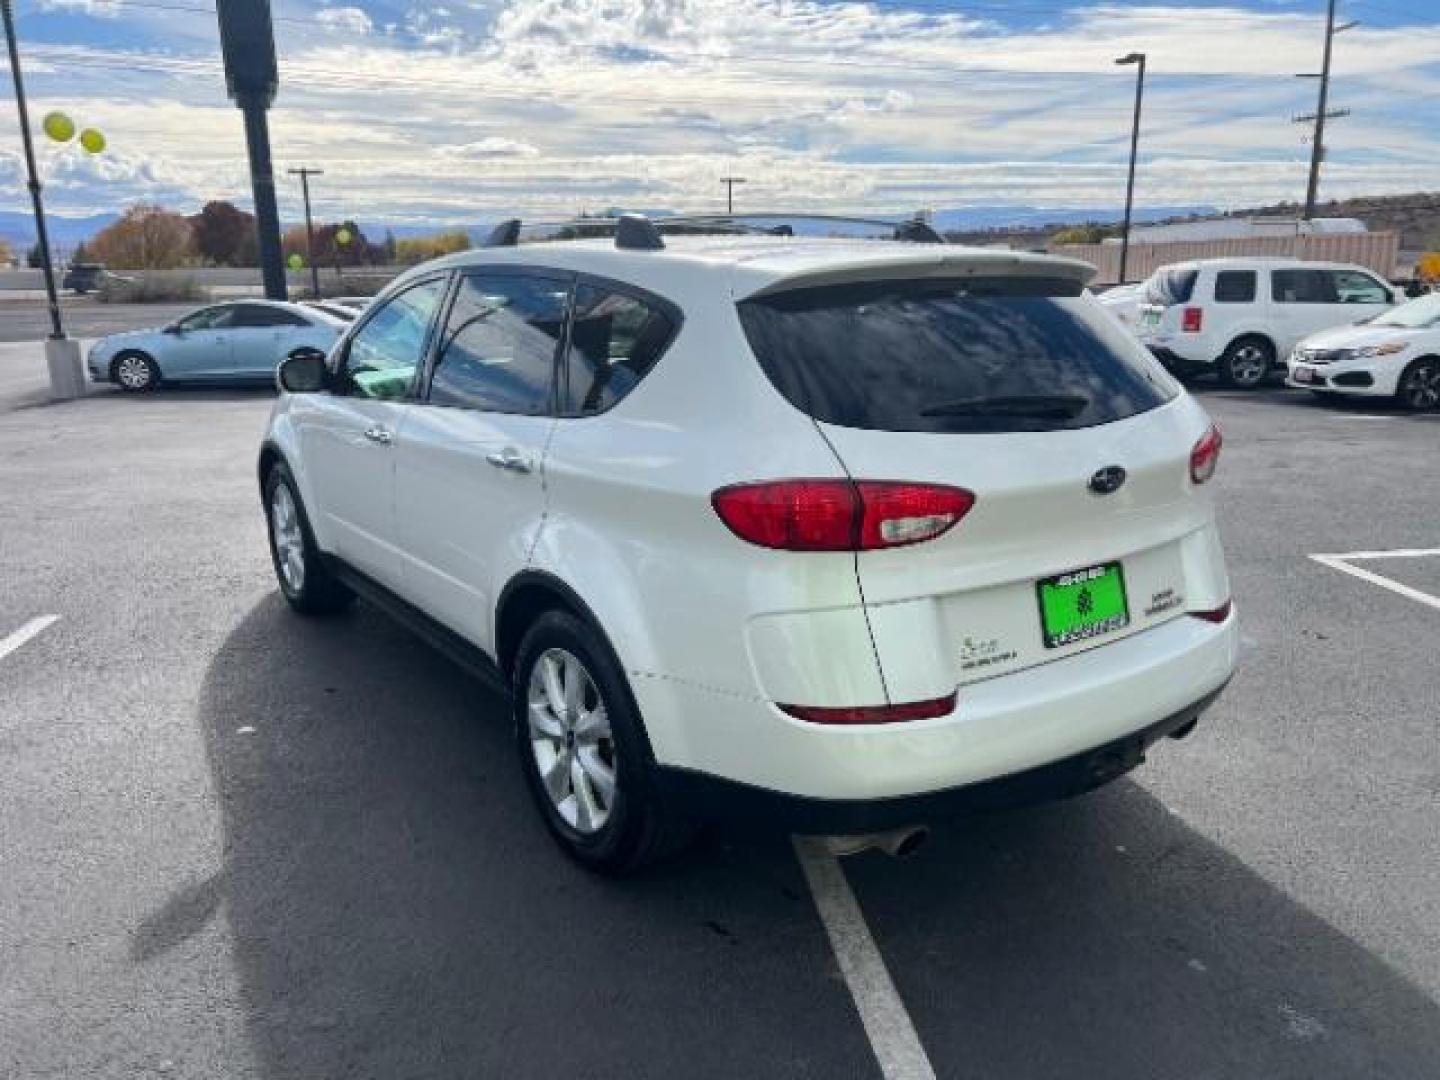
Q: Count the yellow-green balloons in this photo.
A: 4